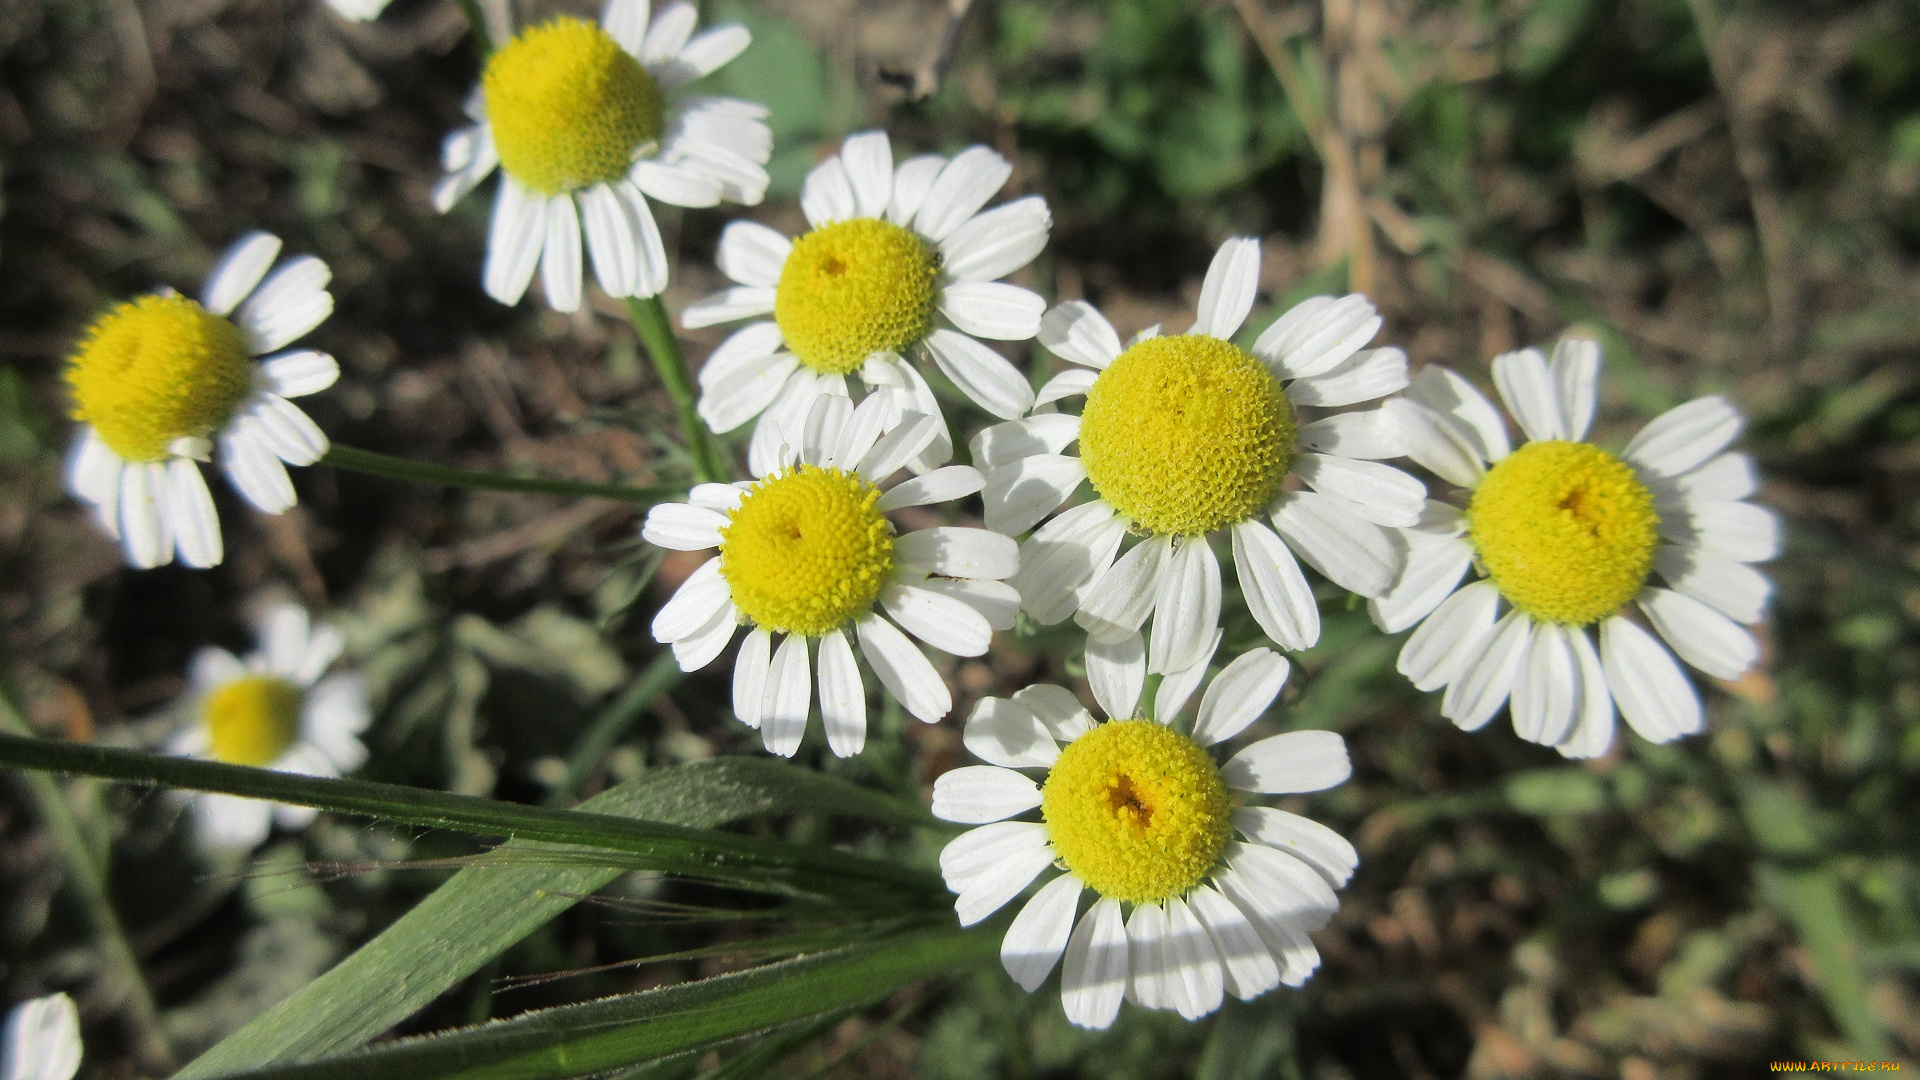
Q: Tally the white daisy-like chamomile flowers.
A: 8